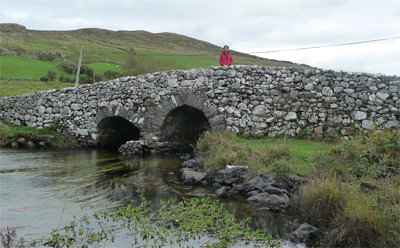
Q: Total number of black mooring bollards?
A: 0